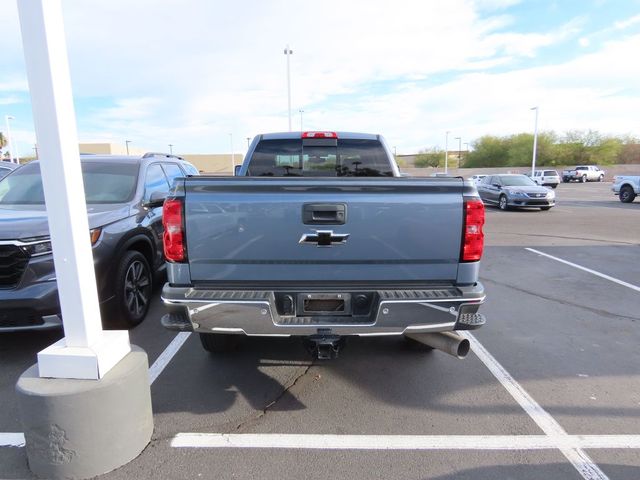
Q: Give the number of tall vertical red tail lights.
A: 2